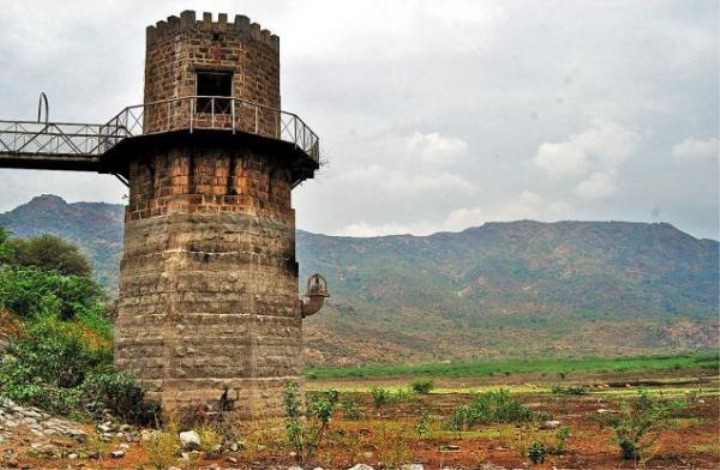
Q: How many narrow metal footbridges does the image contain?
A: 1